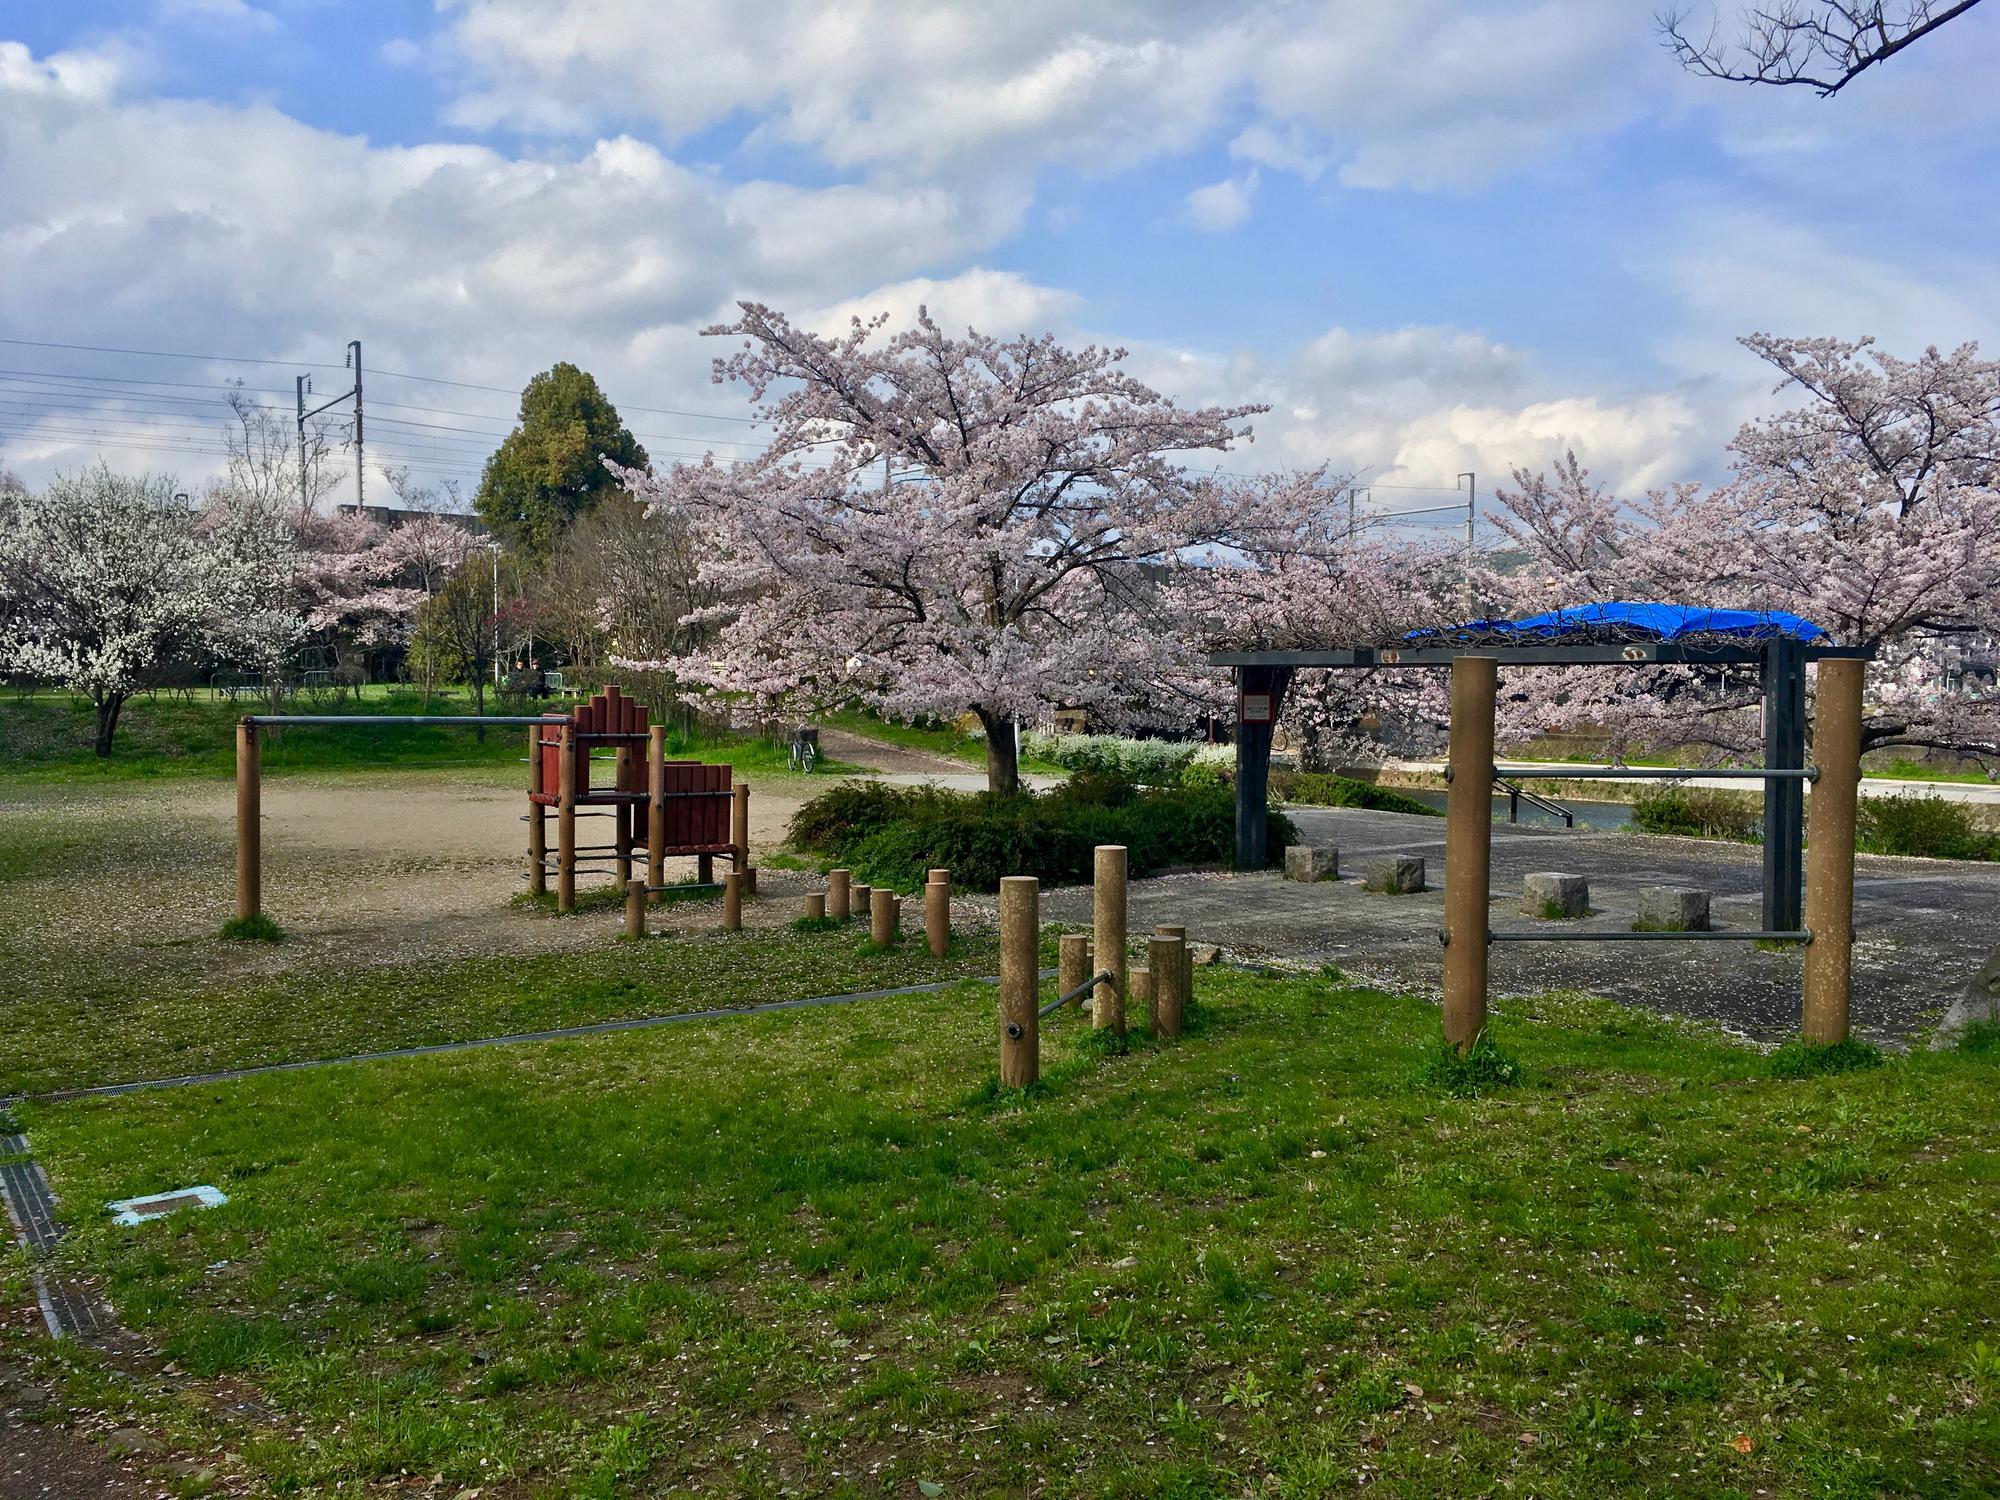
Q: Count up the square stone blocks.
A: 4